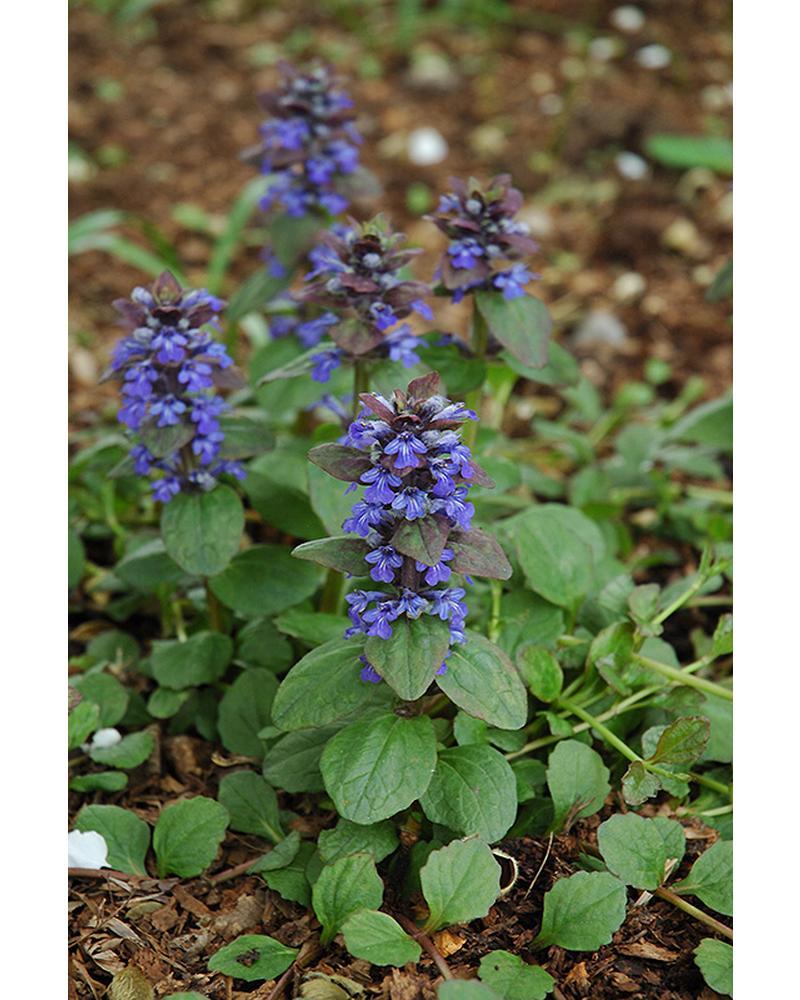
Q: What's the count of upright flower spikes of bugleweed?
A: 5